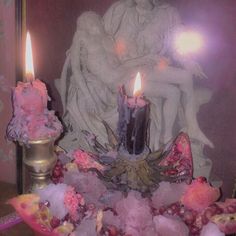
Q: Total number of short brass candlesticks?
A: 1